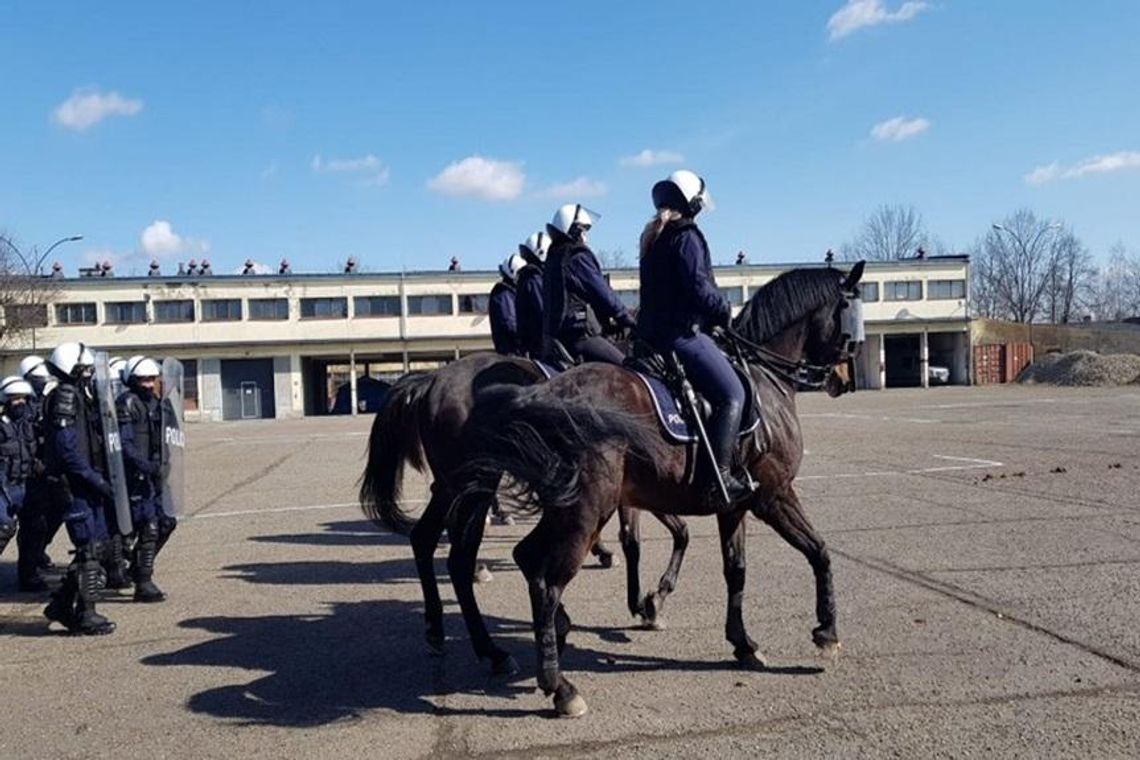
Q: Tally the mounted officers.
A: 4